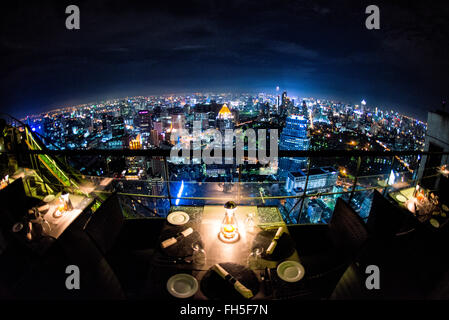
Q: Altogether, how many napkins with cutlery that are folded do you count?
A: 3